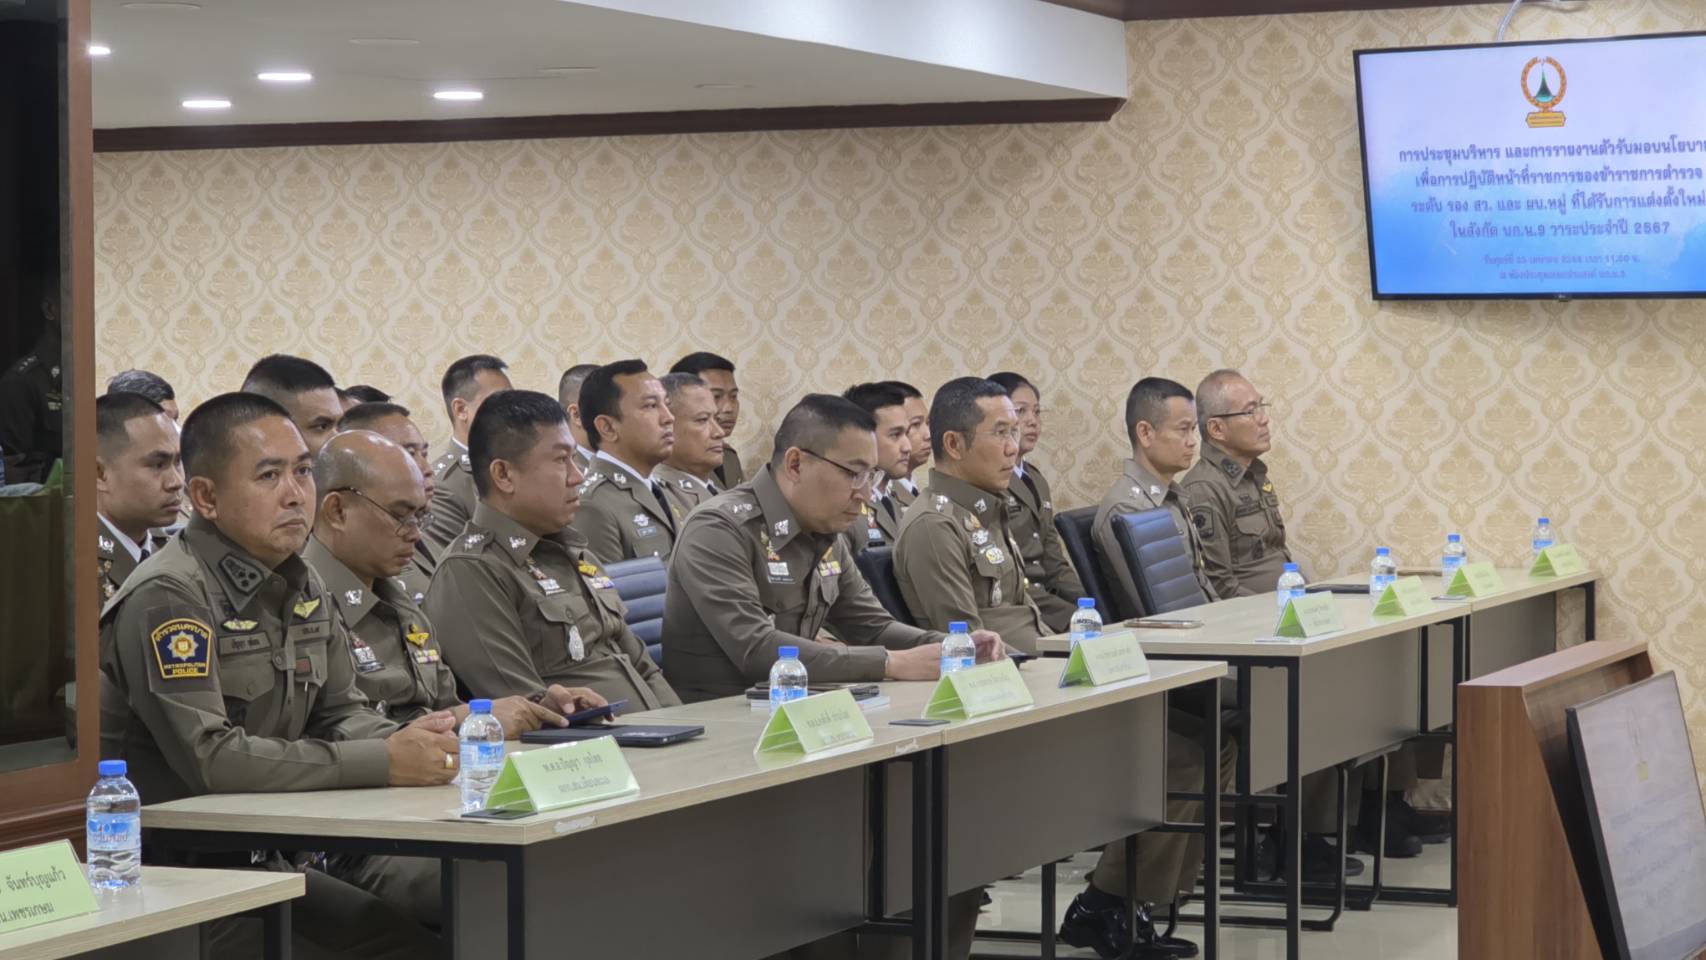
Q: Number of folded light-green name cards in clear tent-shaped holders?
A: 9